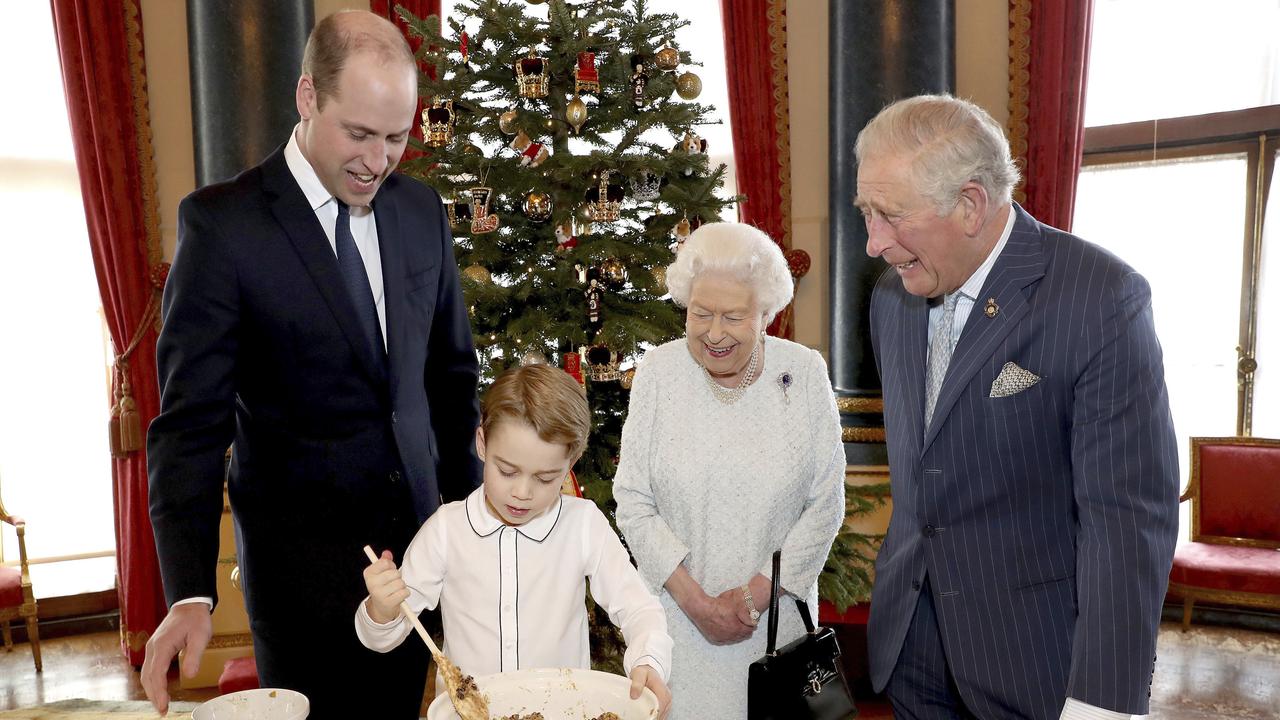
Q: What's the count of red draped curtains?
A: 4